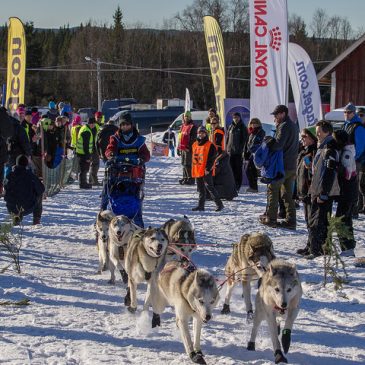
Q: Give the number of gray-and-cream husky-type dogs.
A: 7